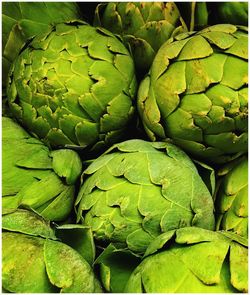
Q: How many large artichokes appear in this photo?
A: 3